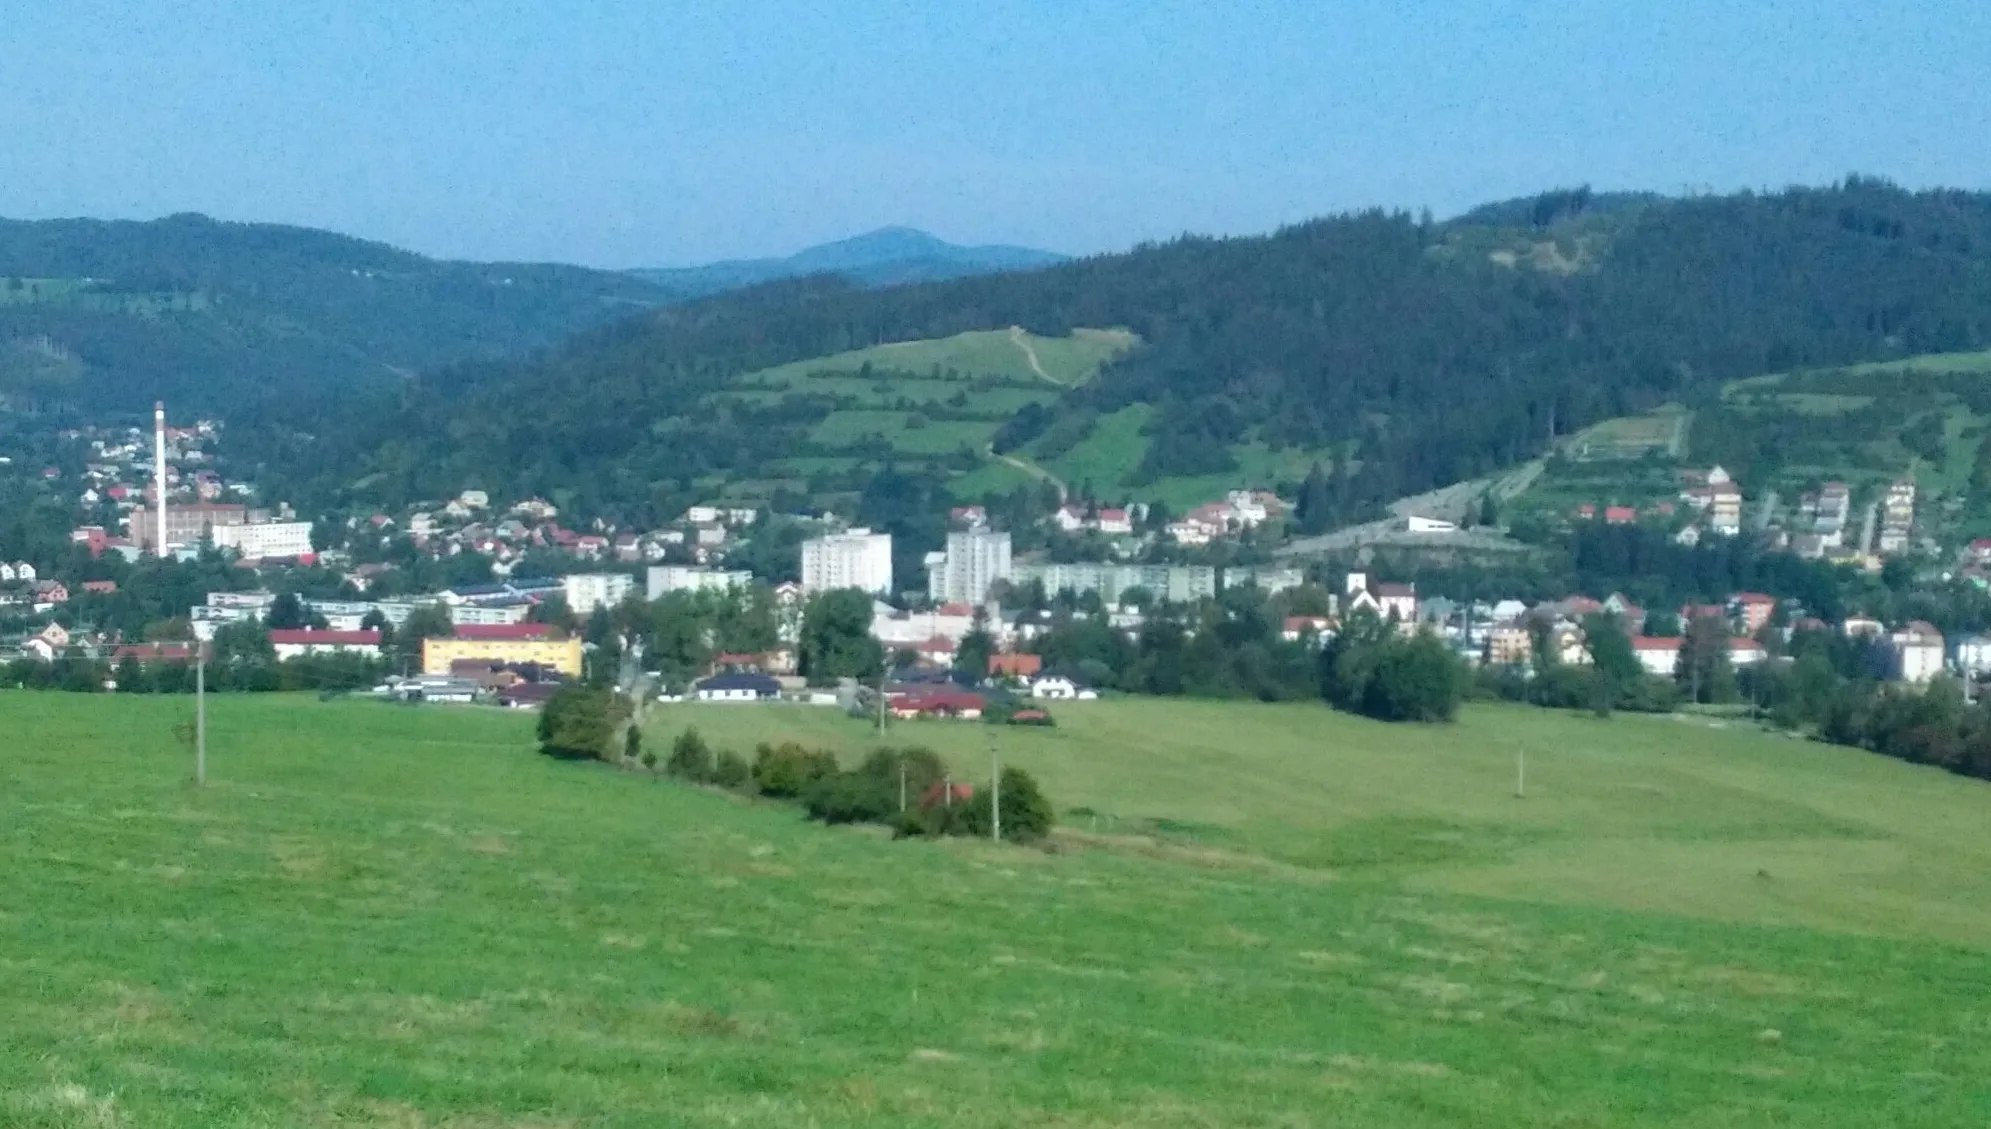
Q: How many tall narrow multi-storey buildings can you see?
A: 2